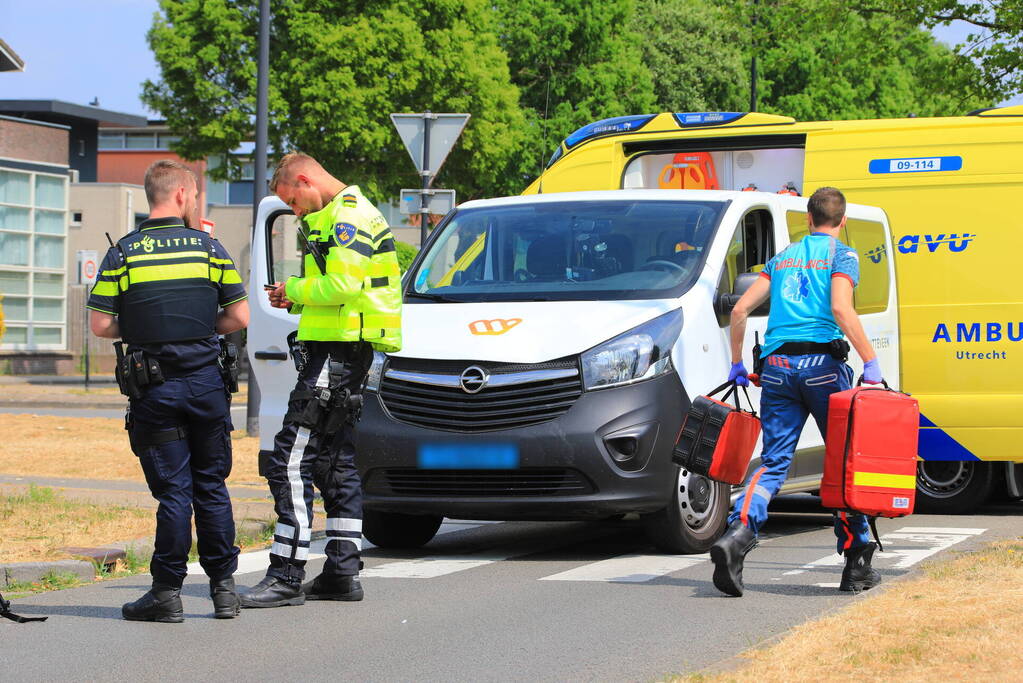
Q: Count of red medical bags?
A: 2